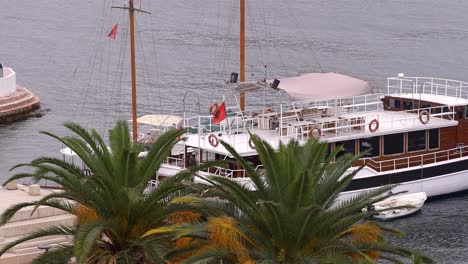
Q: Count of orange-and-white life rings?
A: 6